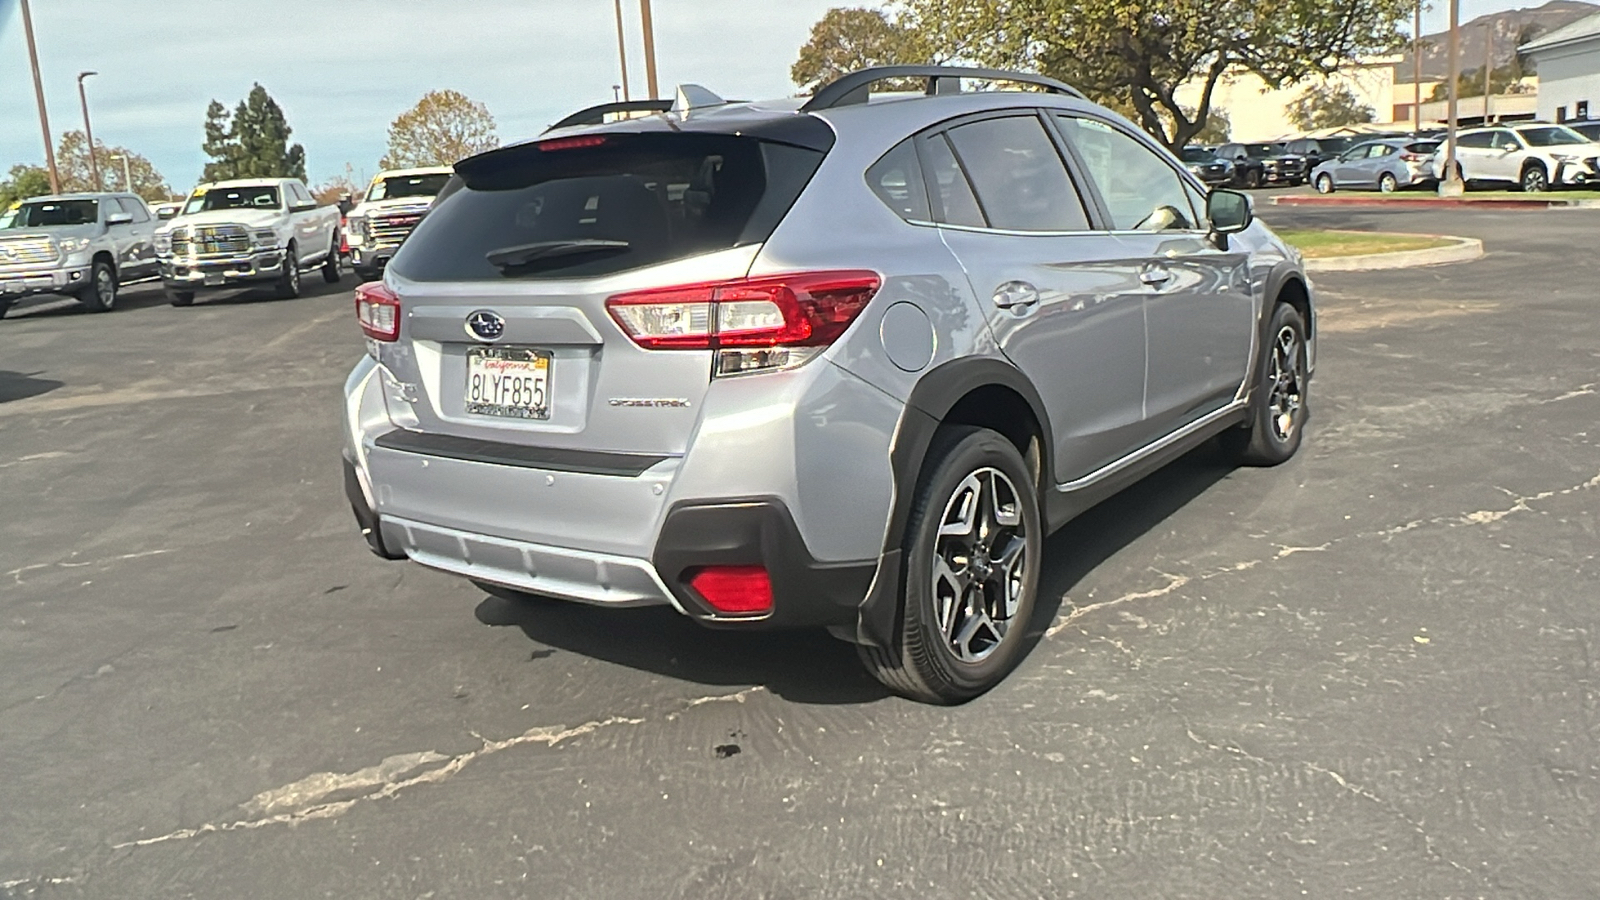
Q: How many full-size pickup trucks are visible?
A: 3